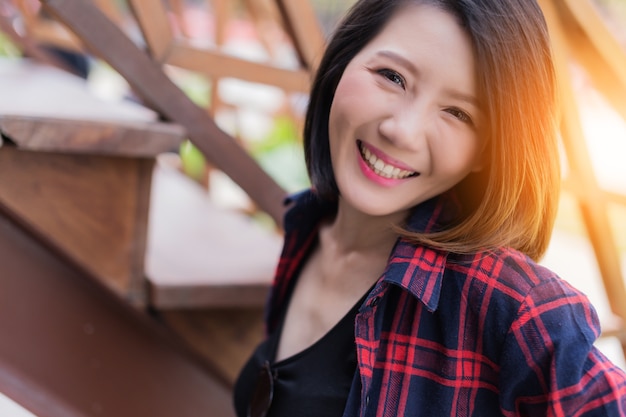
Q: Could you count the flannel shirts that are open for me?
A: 1